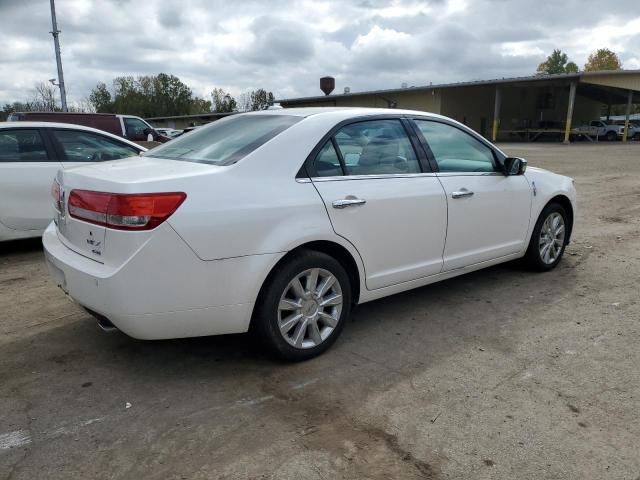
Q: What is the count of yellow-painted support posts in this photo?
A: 3